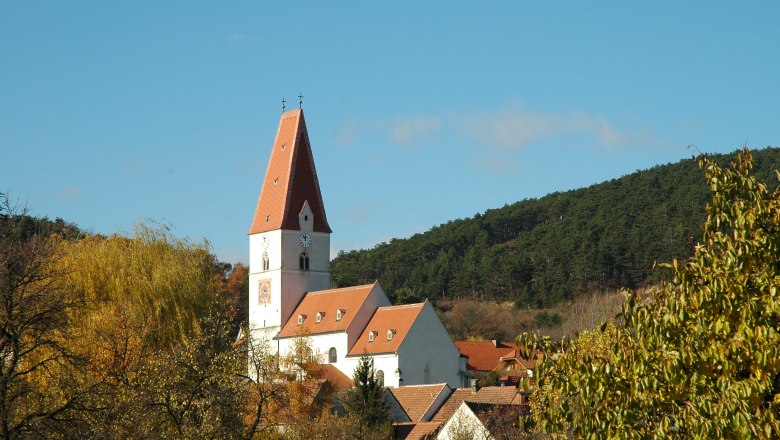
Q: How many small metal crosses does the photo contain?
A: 2